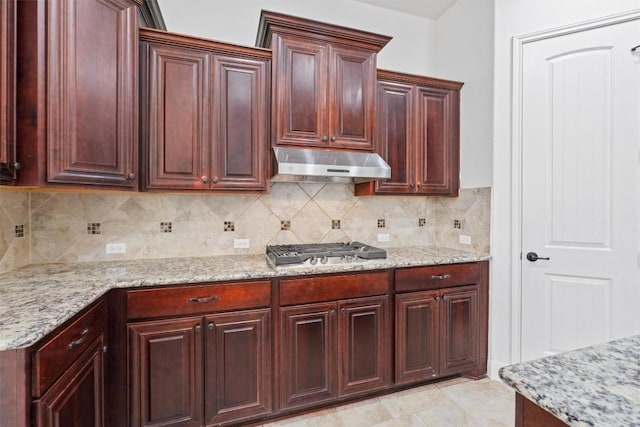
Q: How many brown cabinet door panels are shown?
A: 15